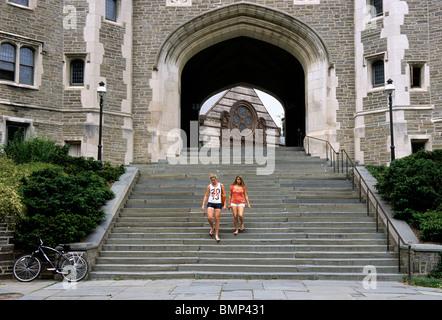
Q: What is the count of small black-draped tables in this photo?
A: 0